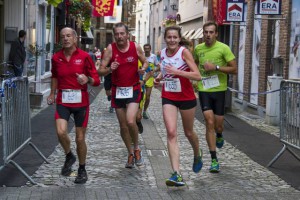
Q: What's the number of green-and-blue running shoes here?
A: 4